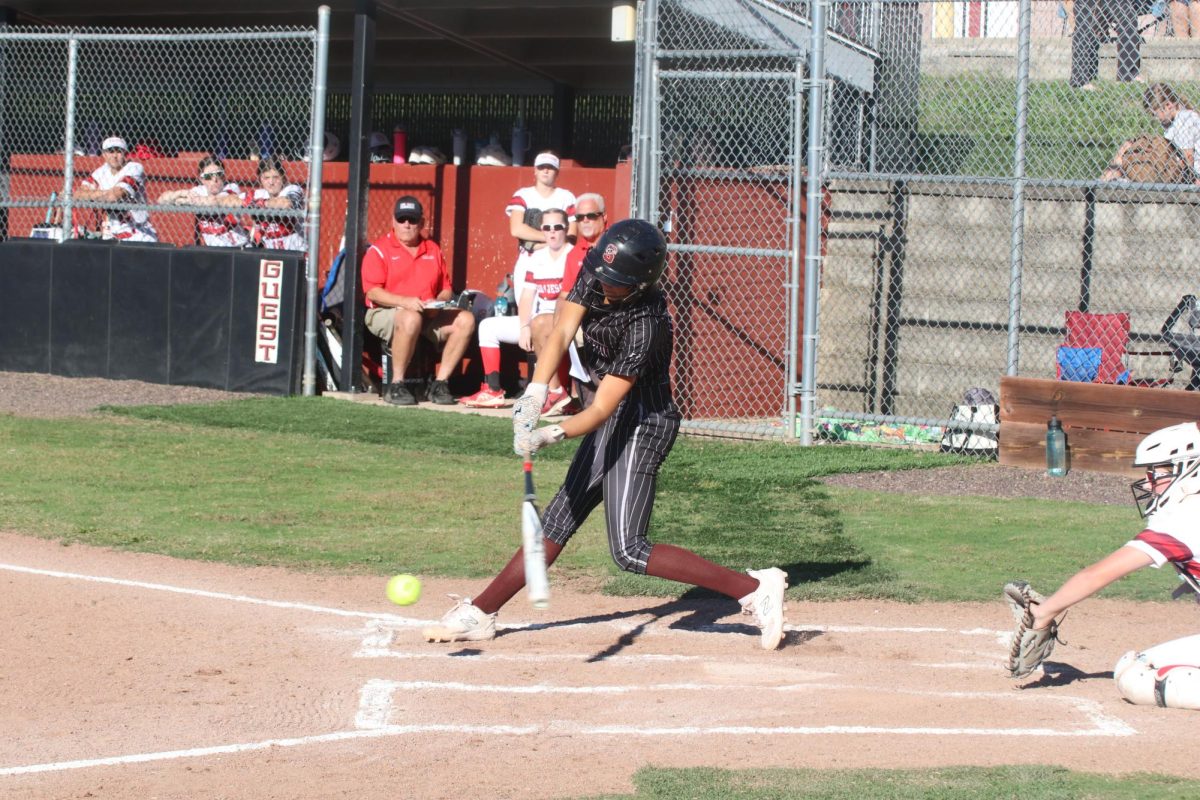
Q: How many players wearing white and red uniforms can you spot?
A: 6